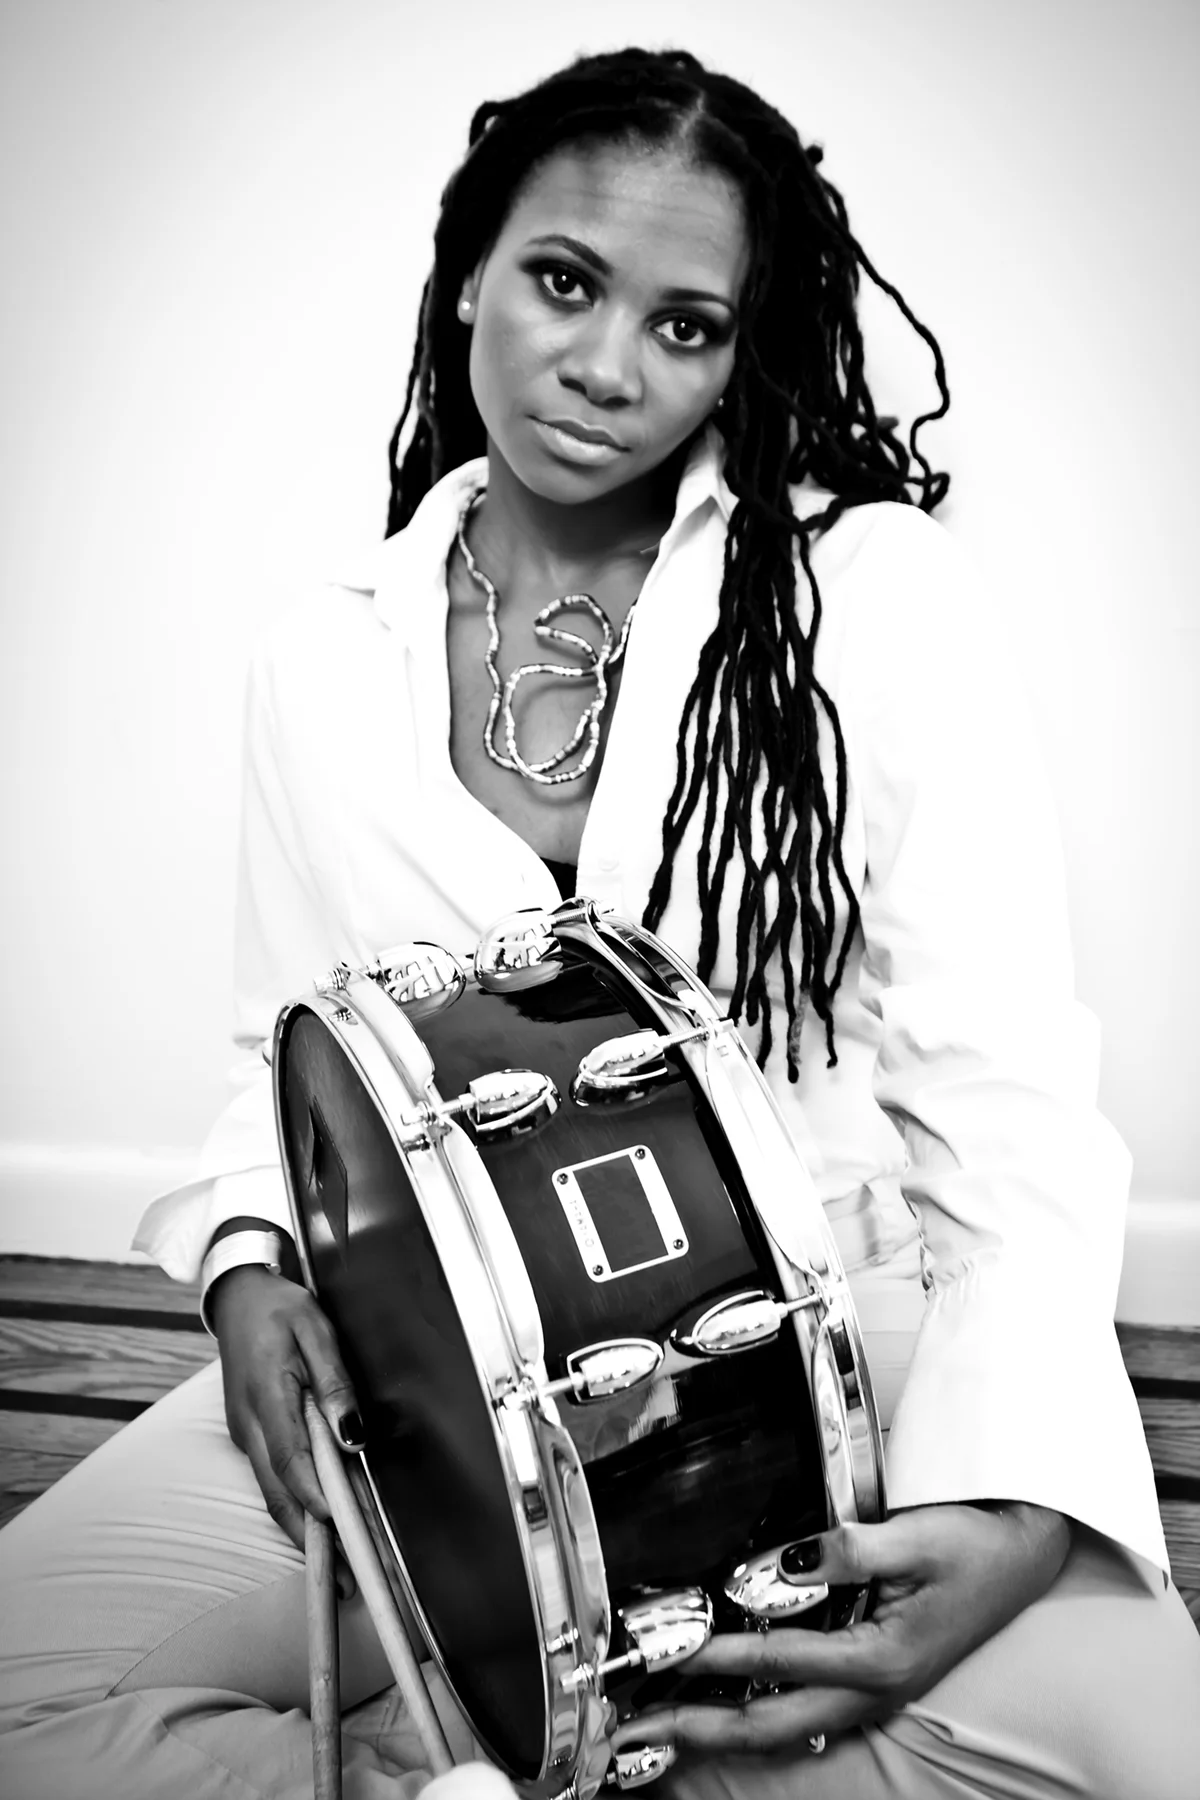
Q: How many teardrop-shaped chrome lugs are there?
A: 9